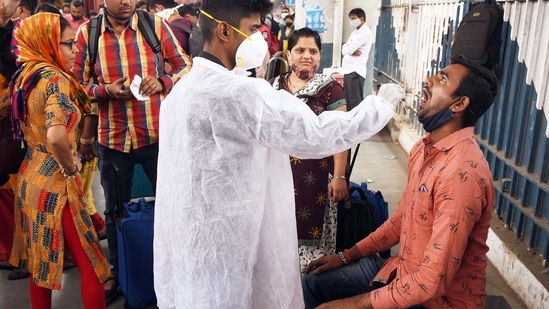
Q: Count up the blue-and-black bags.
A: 2